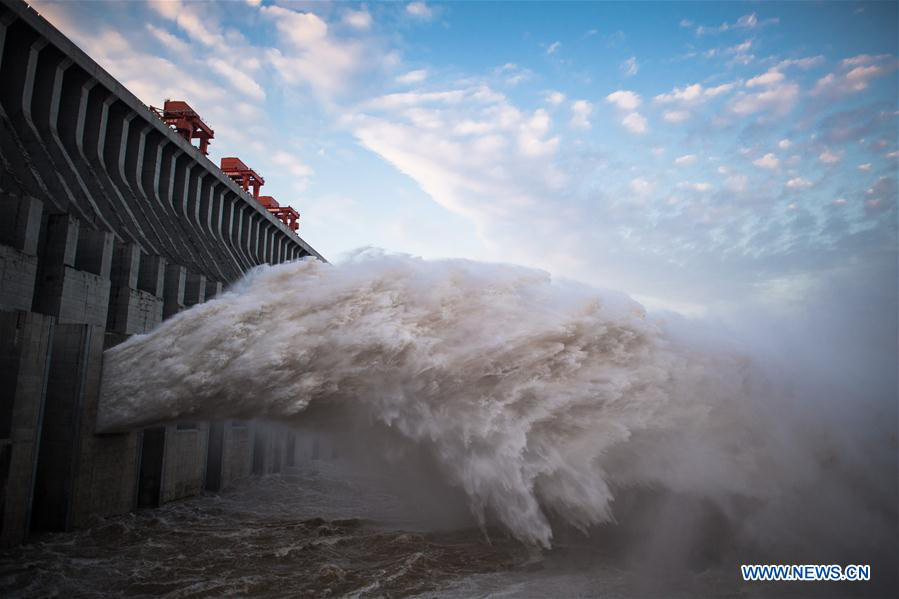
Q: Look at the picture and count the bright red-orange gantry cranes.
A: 3